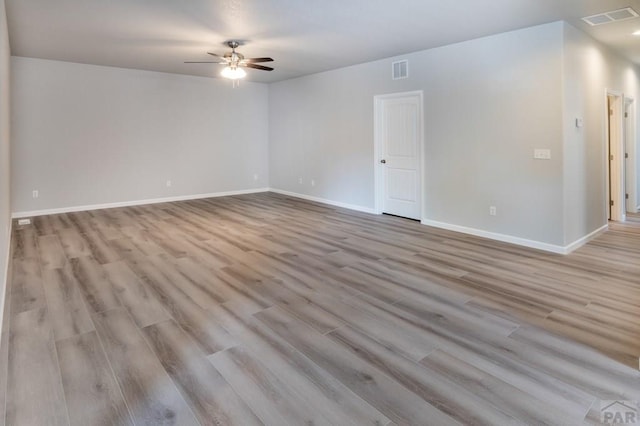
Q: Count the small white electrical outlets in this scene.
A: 6